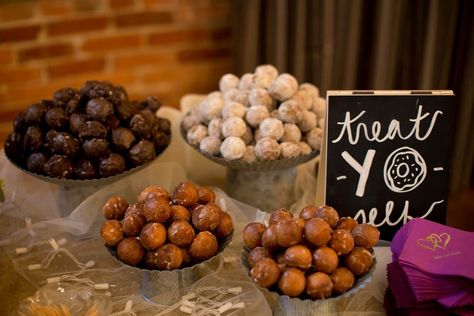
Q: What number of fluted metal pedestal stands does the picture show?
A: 4